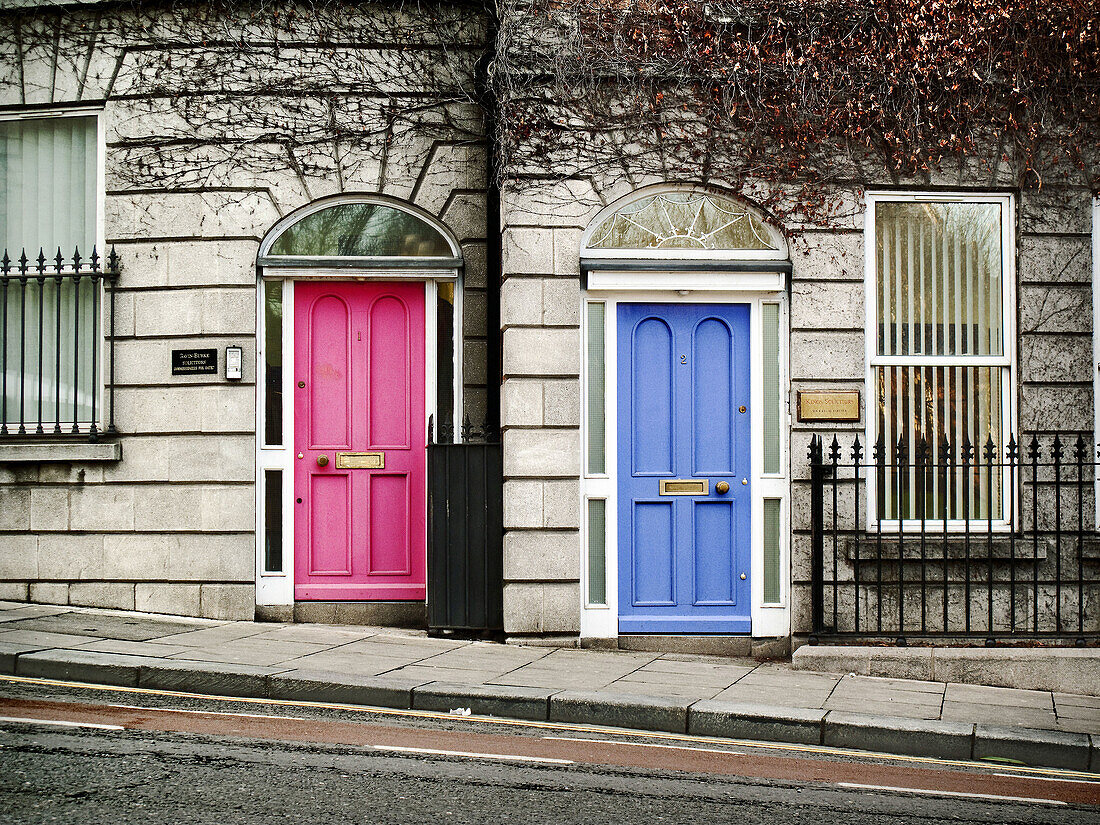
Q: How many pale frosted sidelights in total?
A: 4